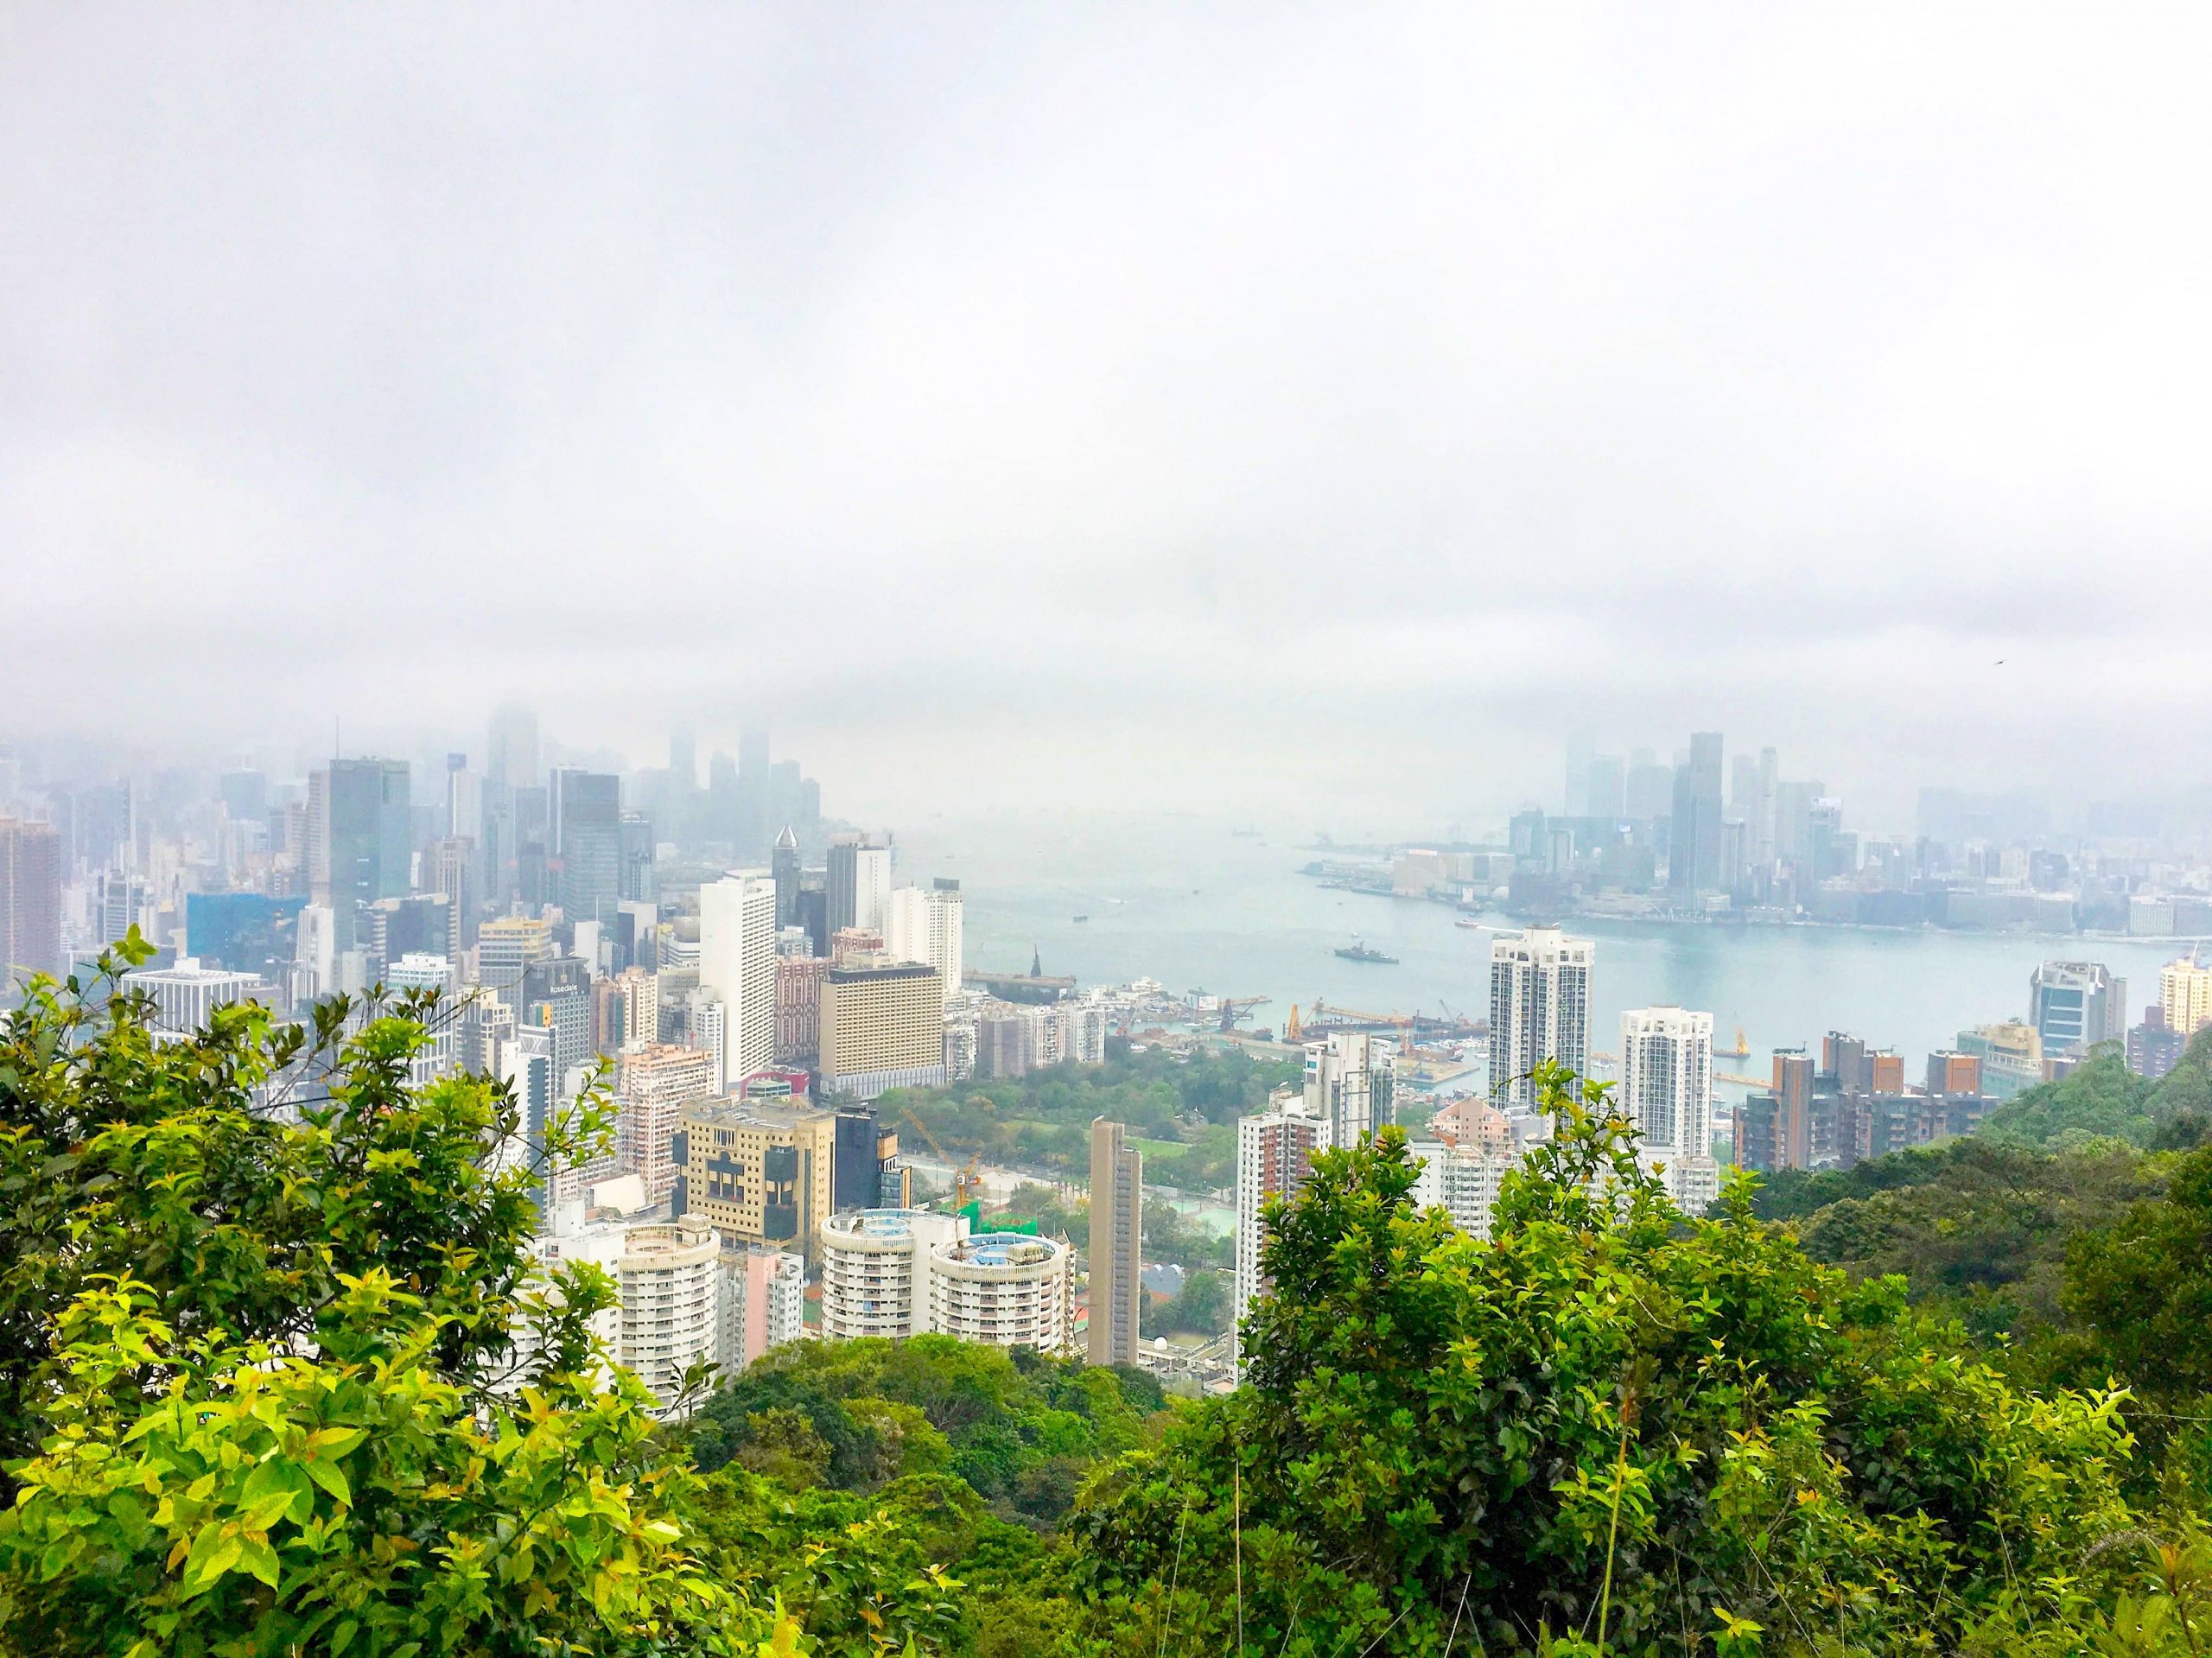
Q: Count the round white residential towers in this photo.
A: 3